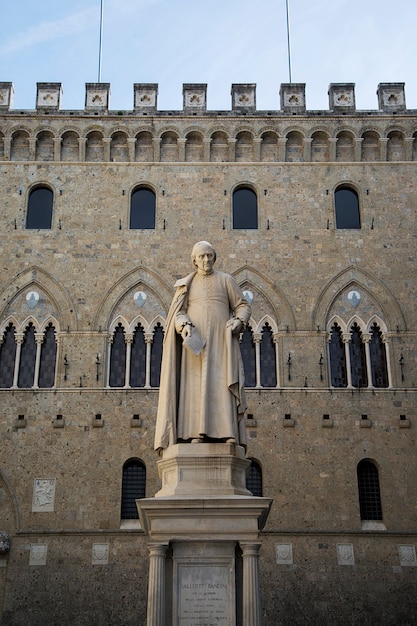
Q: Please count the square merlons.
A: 9